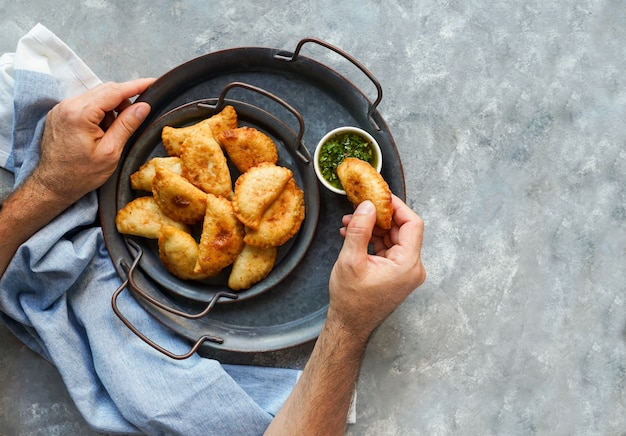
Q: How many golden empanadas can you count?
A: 12